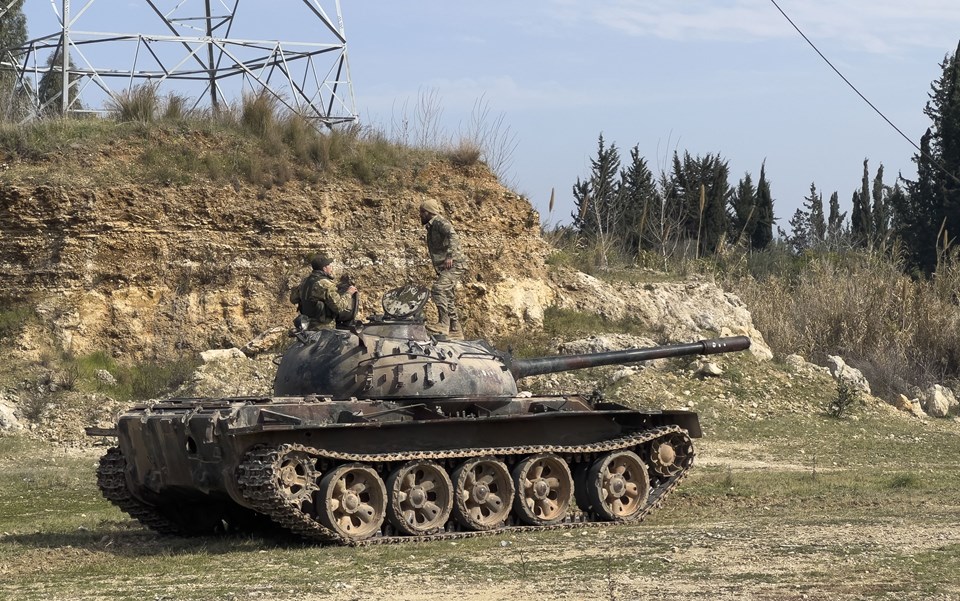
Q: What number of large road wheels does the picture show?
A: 5